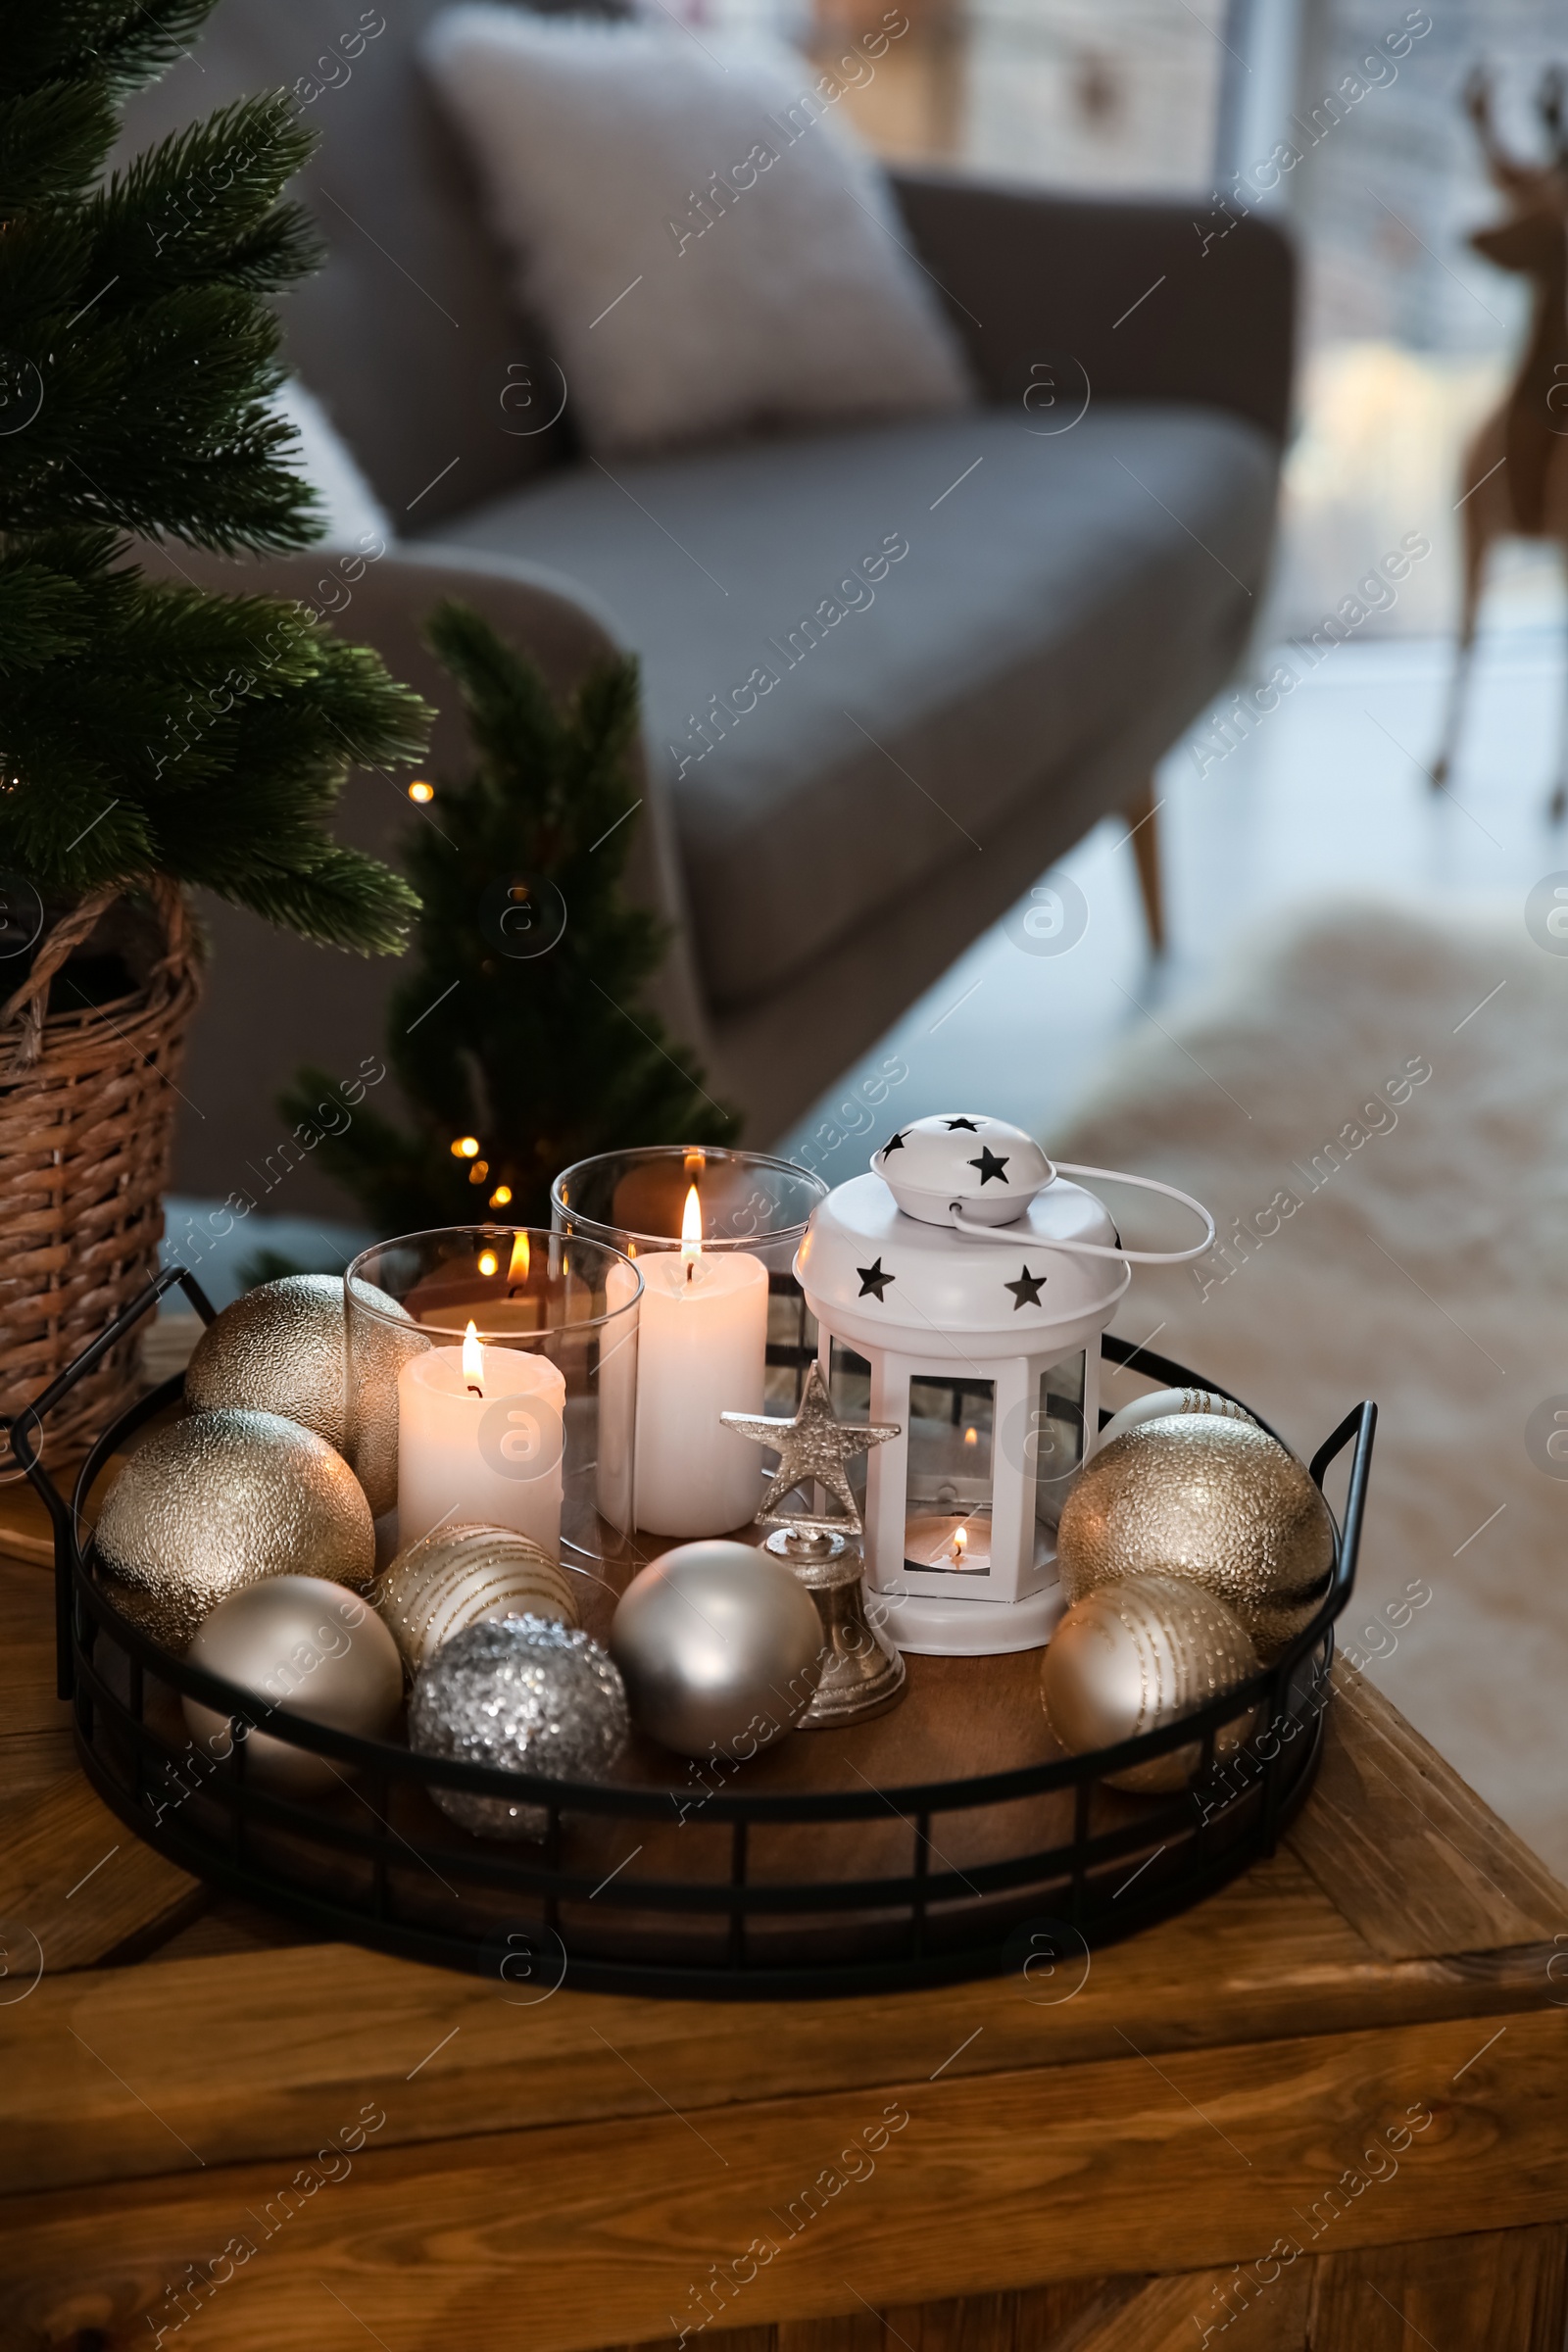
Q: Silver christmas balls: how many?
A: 2